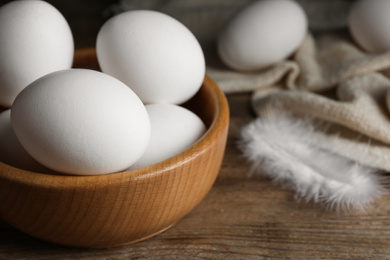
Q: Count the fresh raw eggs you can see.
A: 7